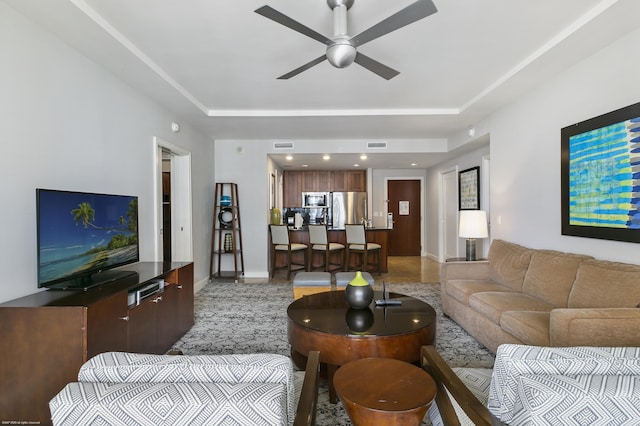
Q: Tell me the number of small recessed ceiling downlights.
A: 6